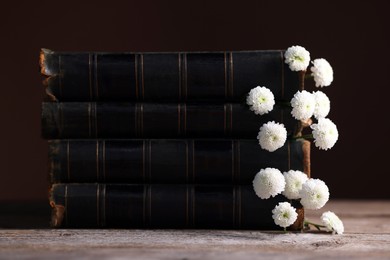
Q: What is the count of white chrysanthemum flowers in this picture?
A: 12